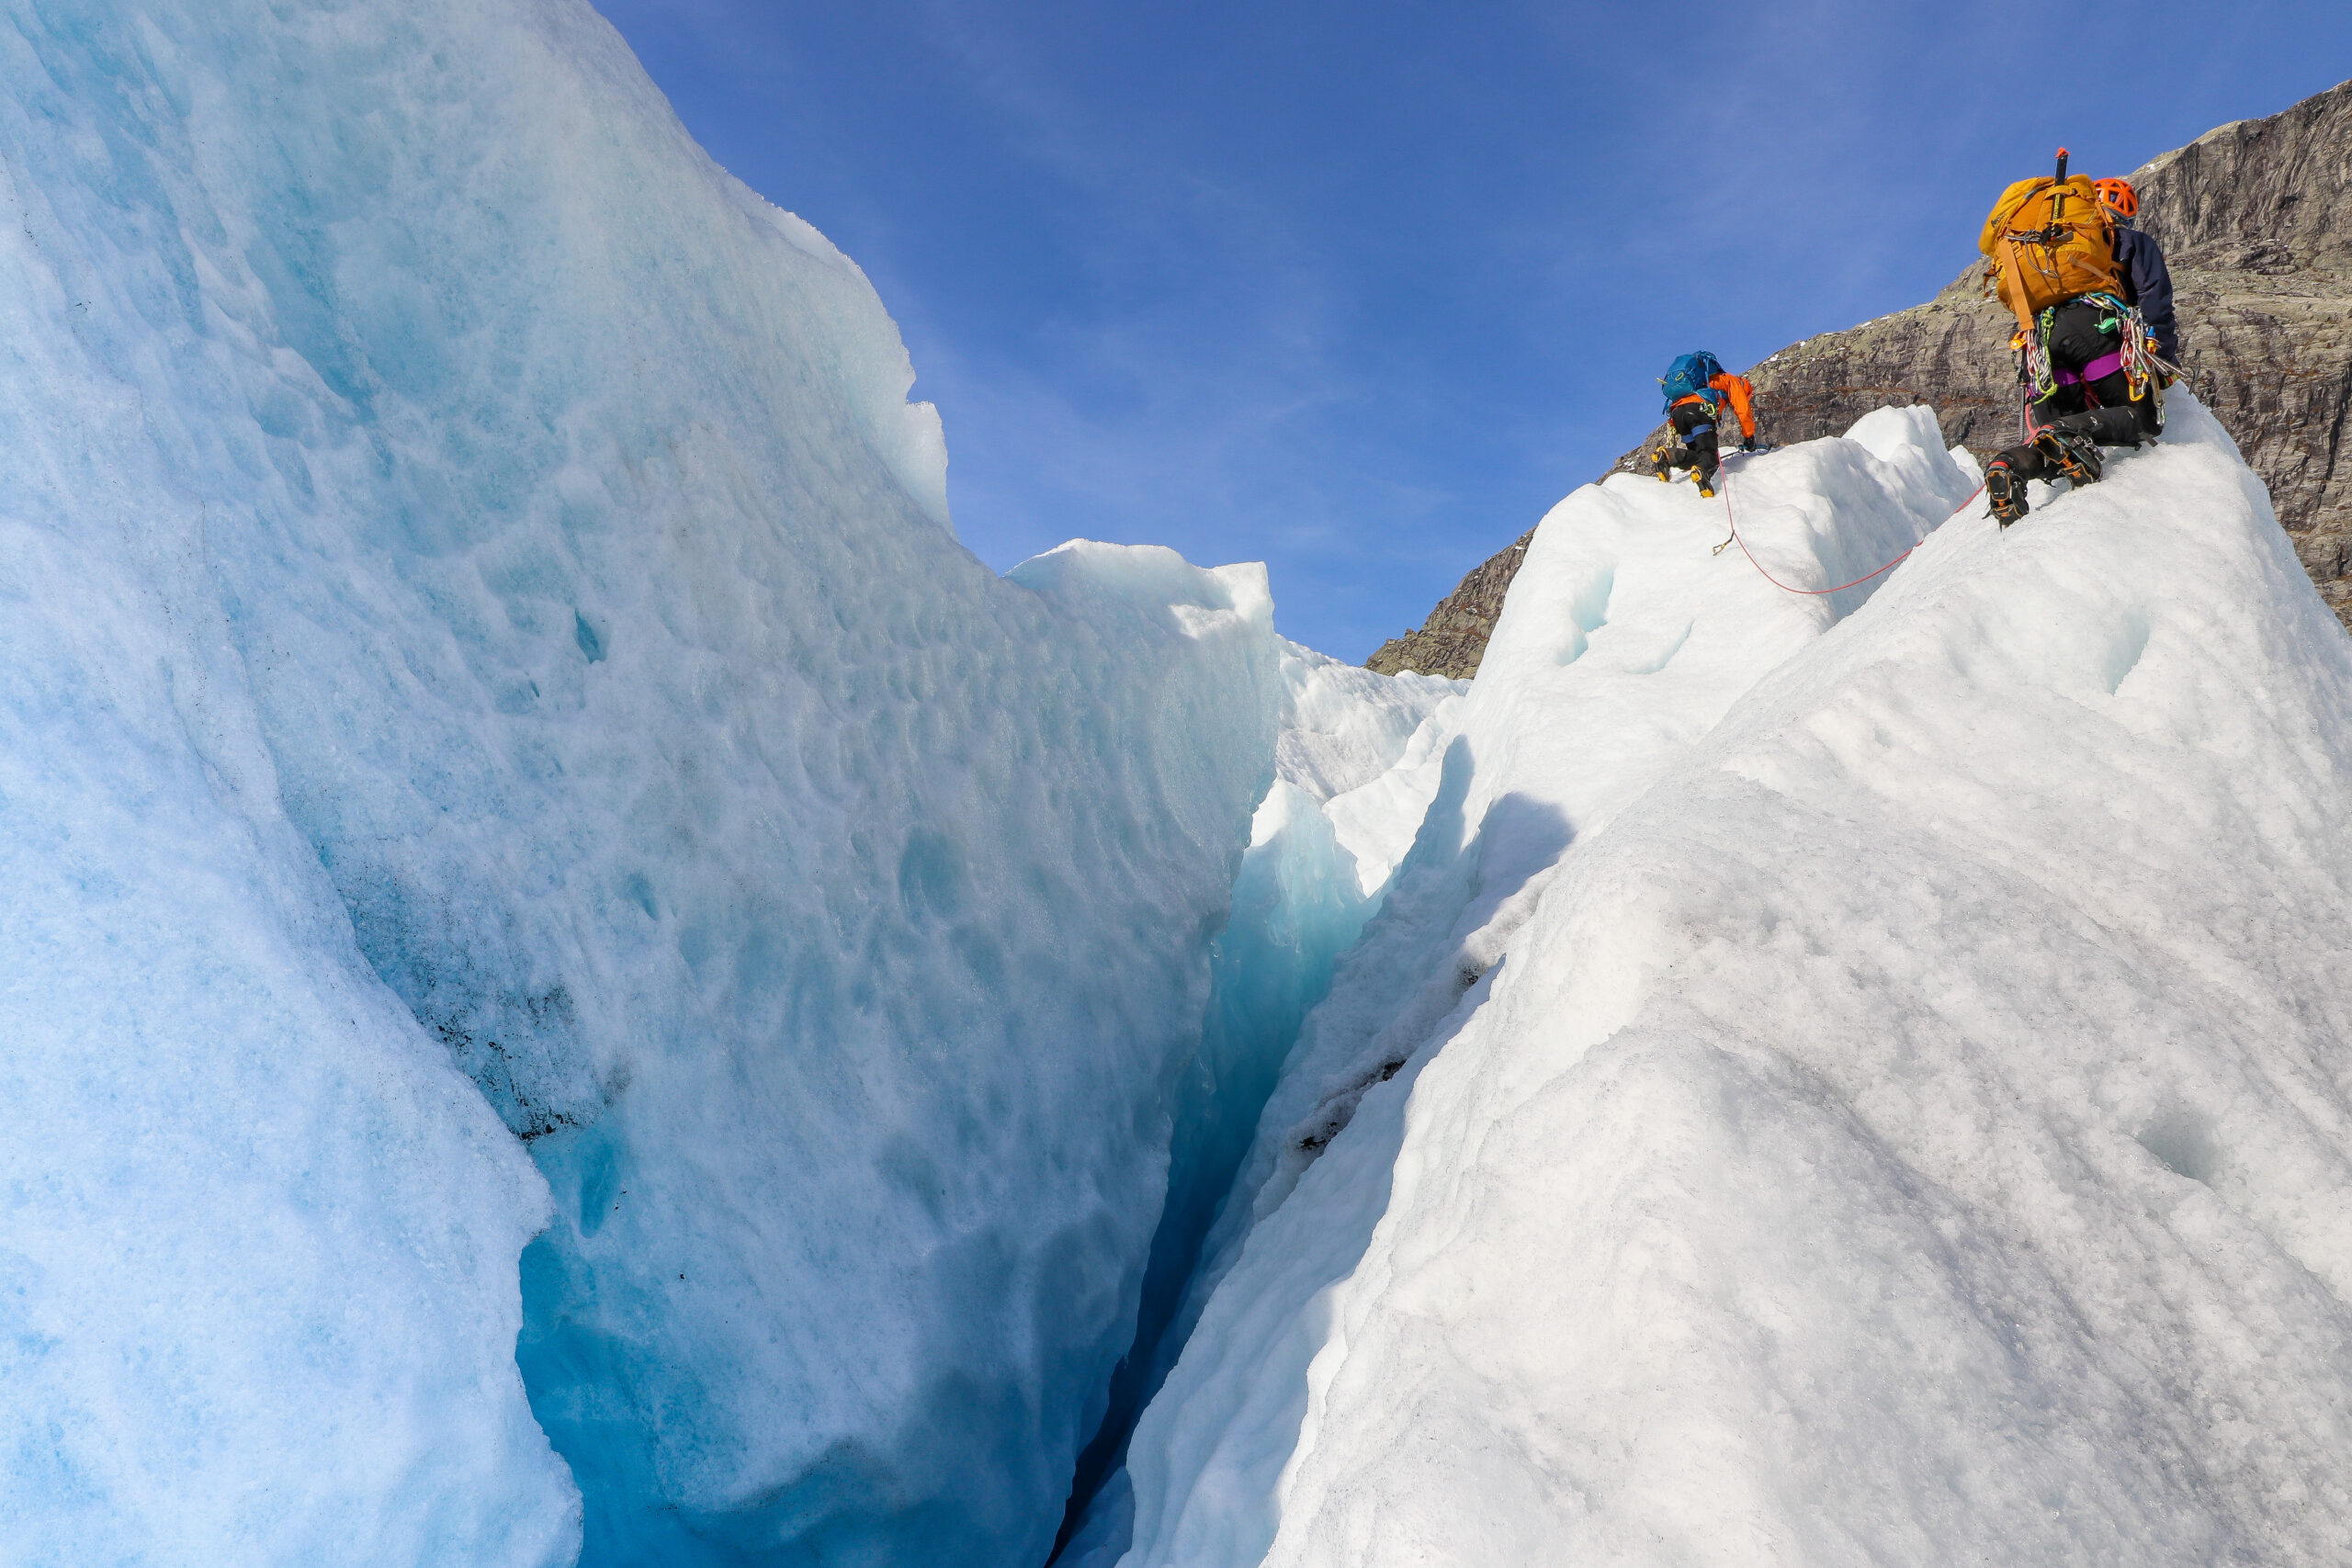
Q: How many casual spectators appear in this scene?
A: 0